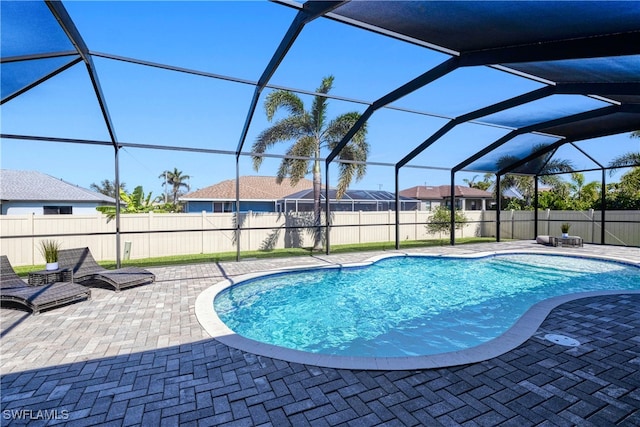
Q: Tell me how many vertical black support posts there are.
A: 8